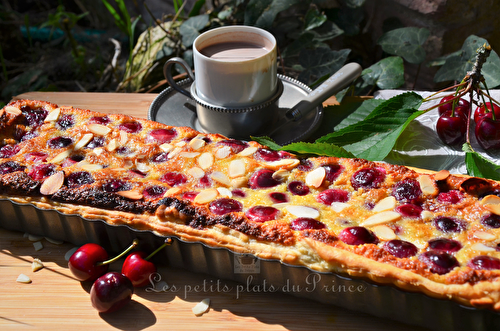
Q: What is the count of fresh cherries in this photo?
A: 7